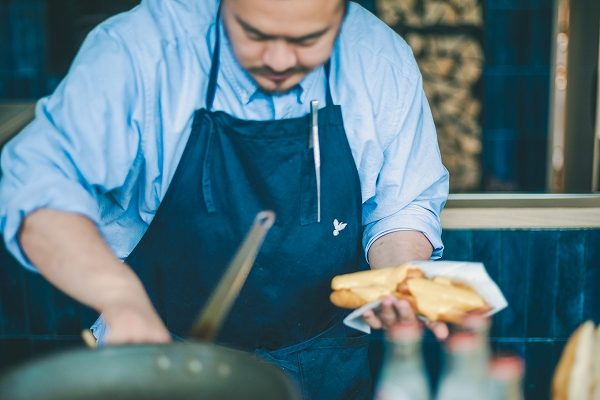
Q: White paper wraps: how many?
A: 1